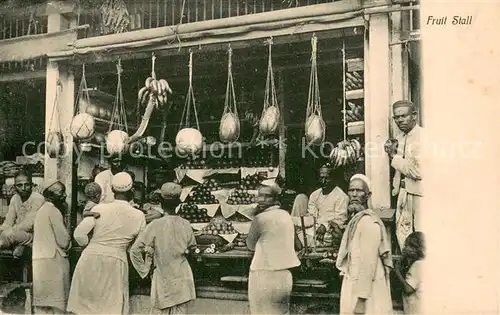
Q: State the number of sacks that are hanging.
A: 7